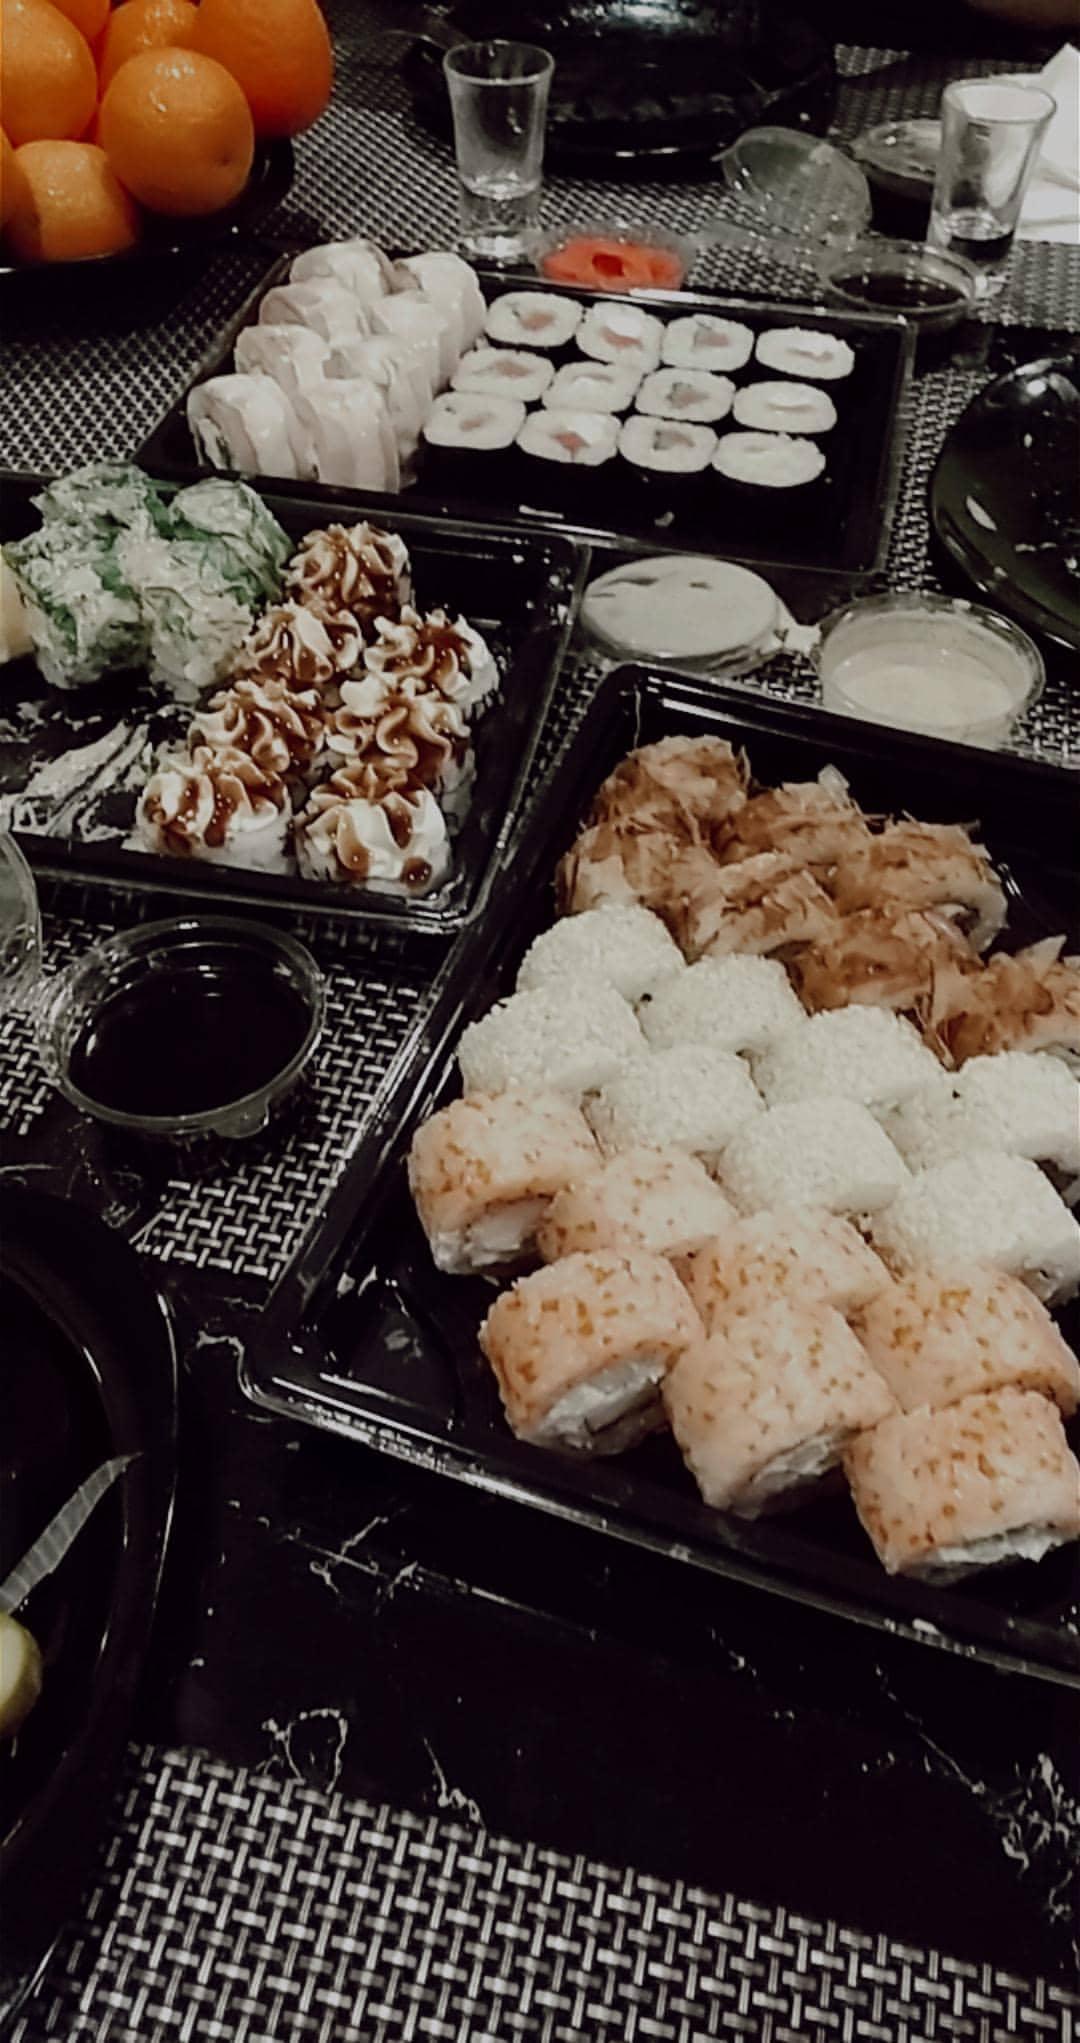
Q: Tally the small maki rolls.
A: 12